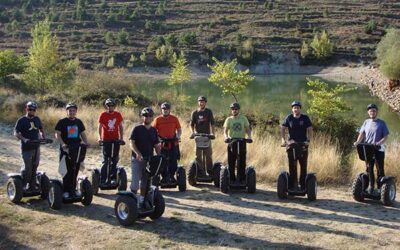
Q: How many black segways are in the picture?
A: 9